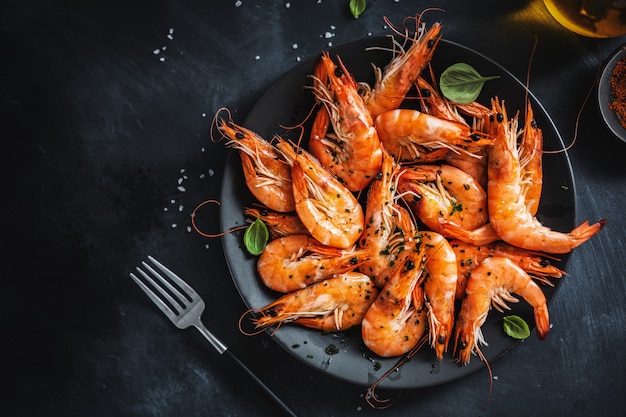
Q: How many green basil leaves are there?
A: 4